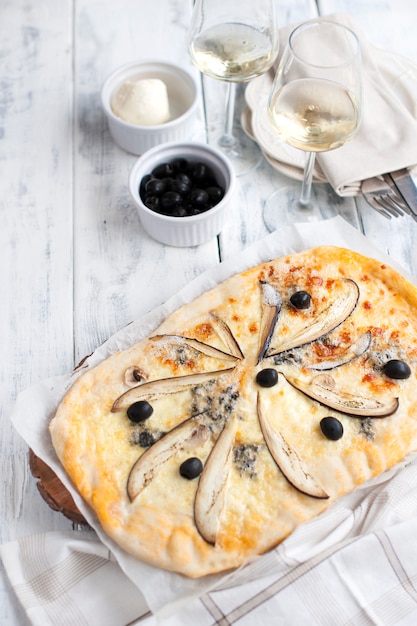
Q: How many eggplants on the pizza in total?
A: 10